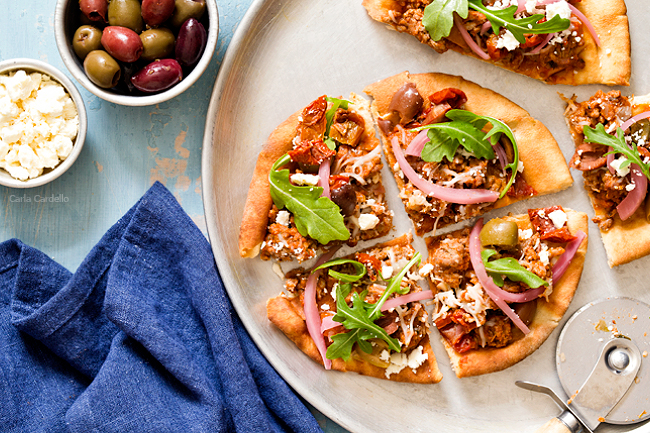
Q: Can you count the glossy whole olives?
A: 10